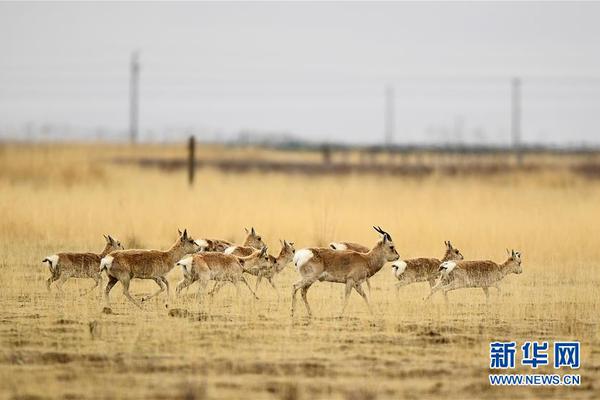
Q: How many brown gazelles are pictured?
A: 9